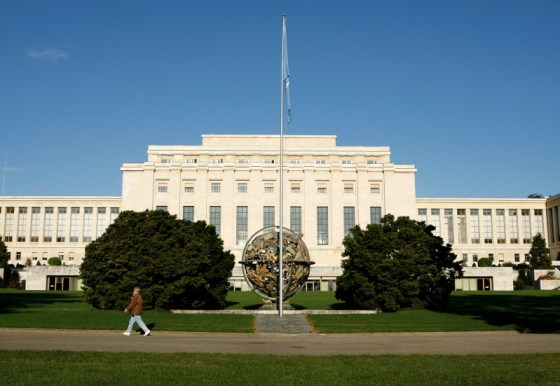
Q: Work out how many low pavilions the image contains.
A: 2